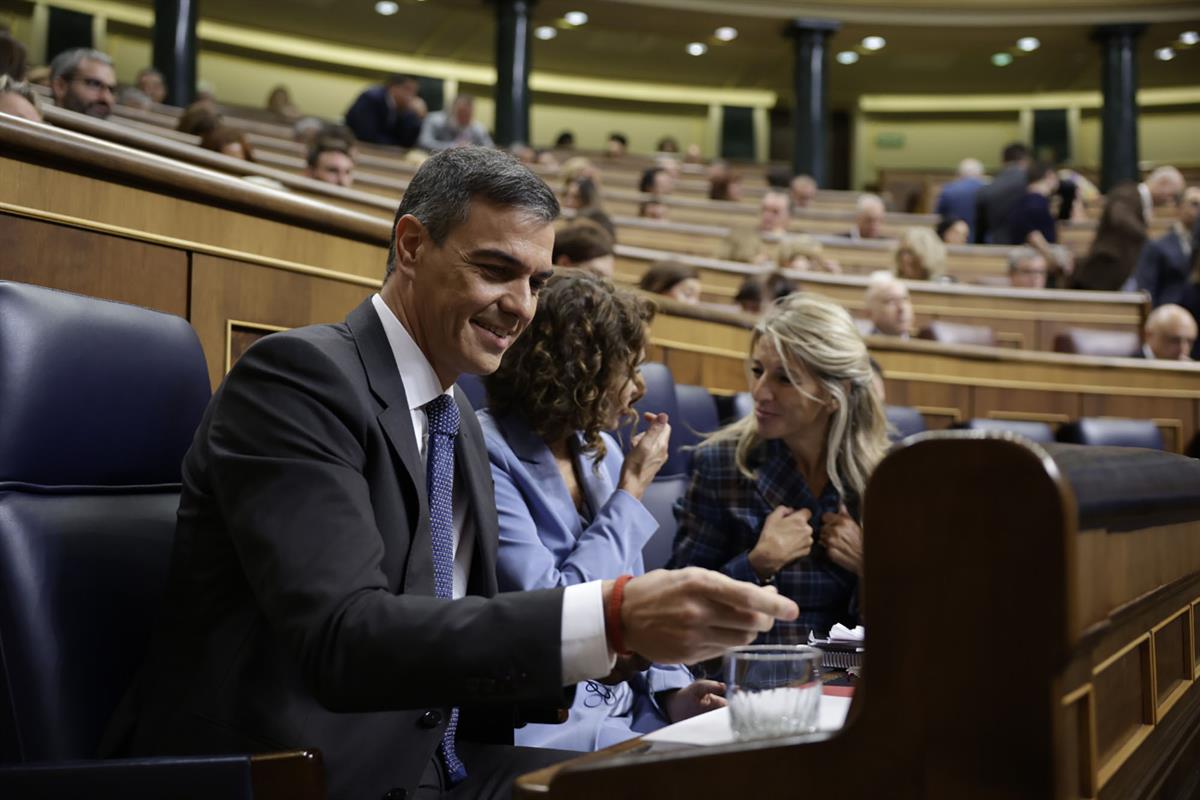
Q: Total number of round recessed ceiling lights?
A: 11